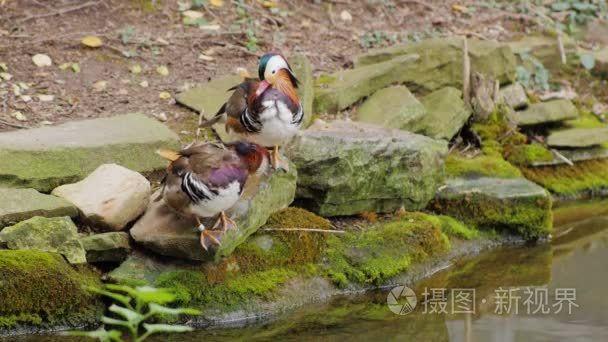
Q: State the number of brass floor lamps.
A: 0